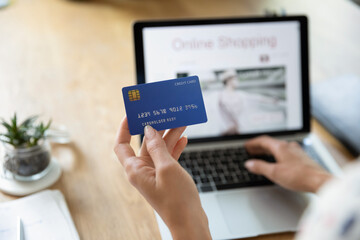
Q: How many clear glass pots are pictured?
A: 1